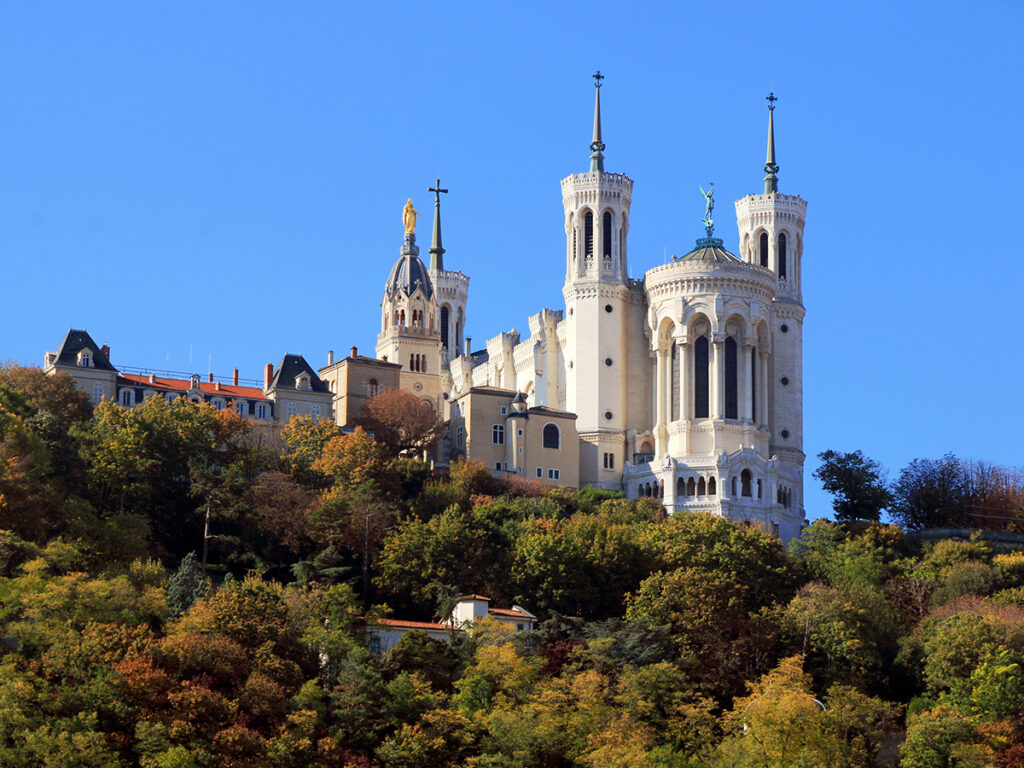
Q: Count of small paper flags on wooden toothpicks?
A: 0